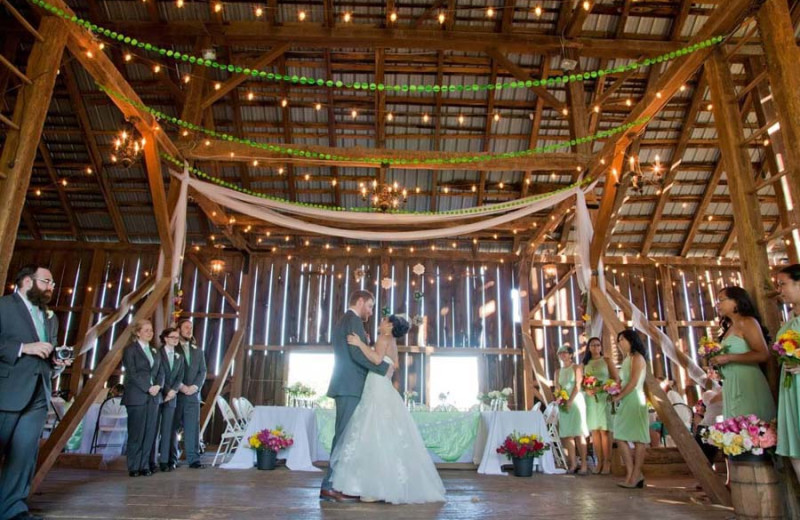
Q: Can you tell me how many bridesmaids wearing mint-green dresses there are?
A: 5